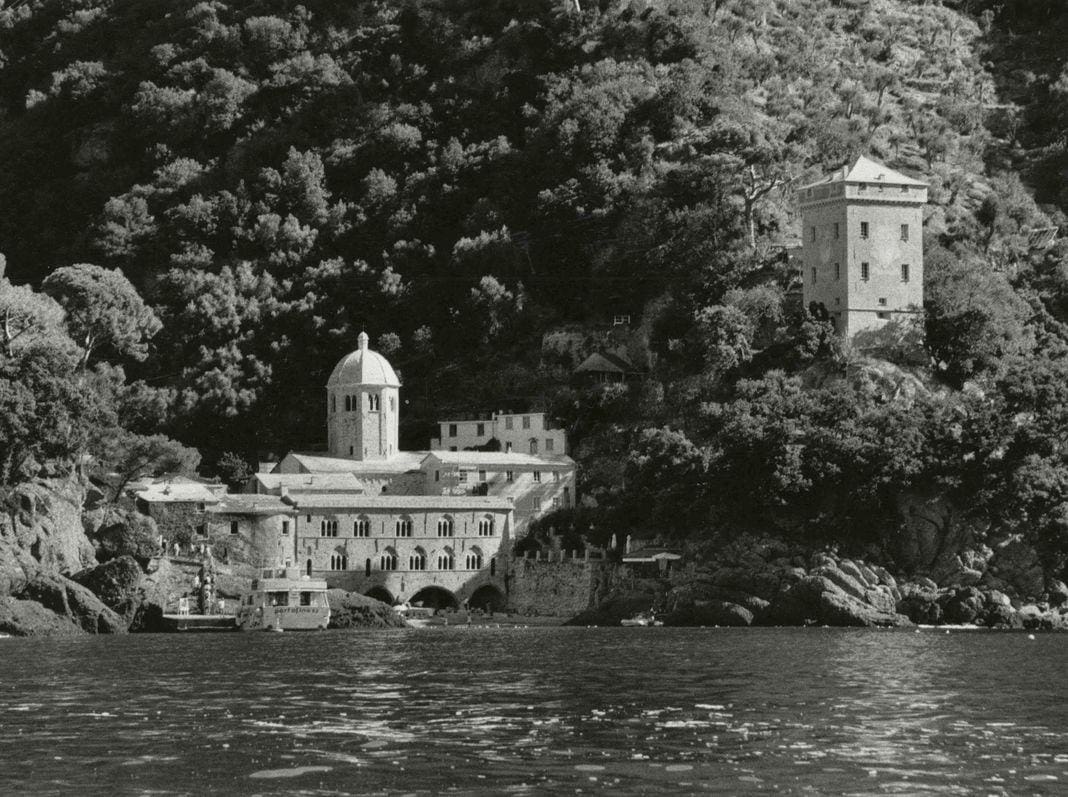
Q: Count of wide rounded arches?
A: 3